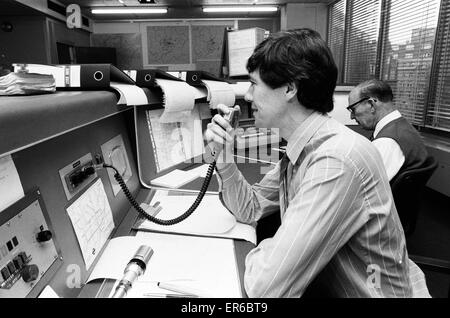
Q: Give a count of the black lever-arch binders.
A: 3